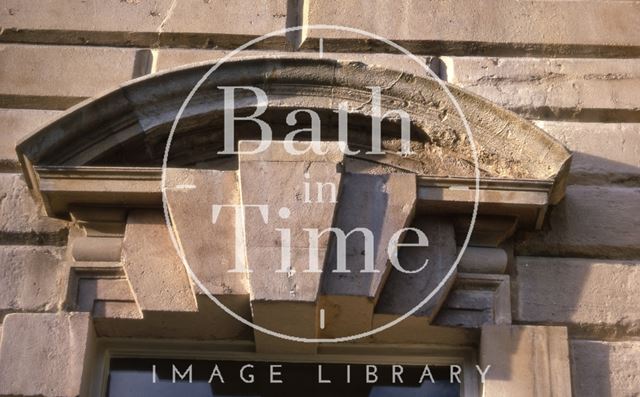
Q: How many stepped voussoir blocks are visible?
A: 5